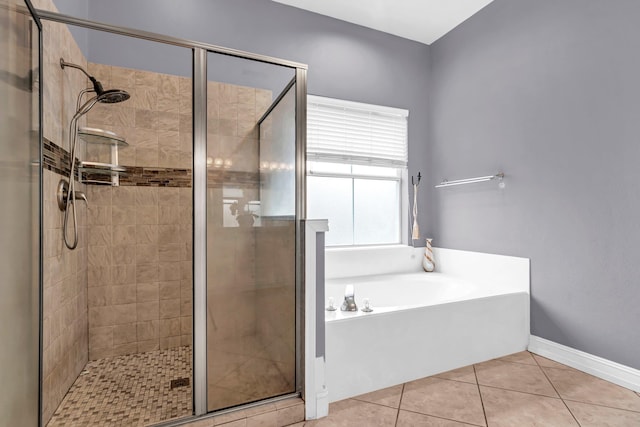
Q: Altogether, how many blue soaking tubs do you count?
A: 0